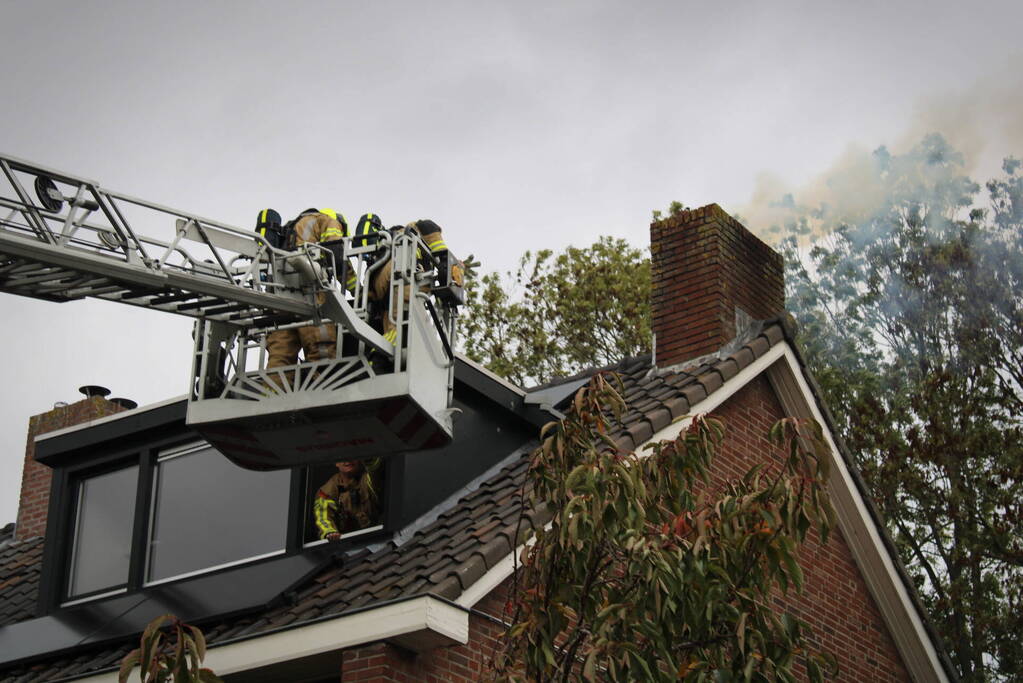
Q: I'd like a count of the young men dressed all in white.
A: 0